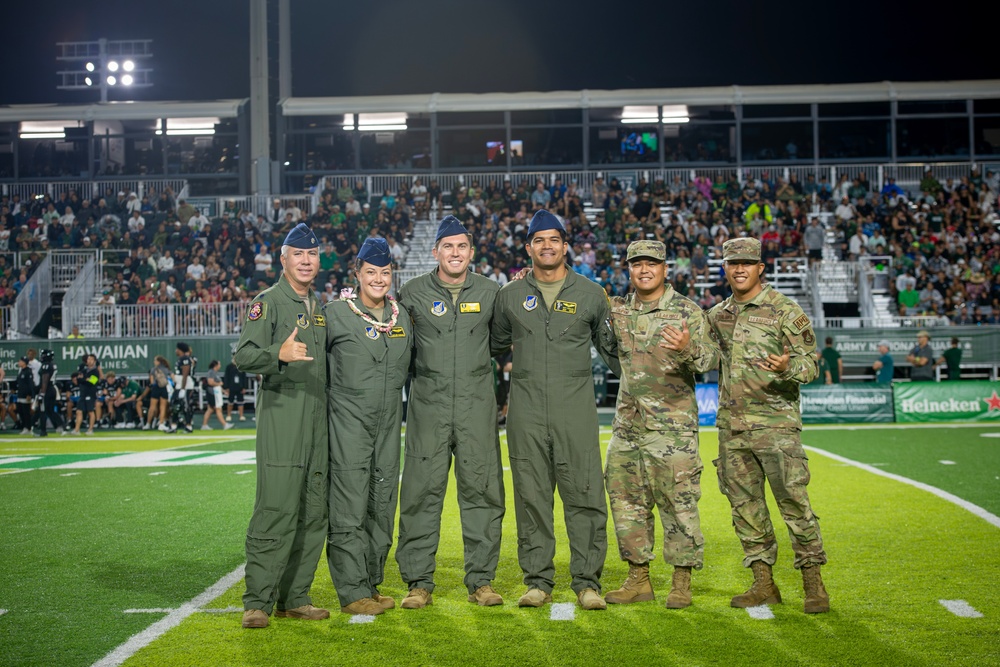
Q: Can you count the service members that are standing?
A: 6